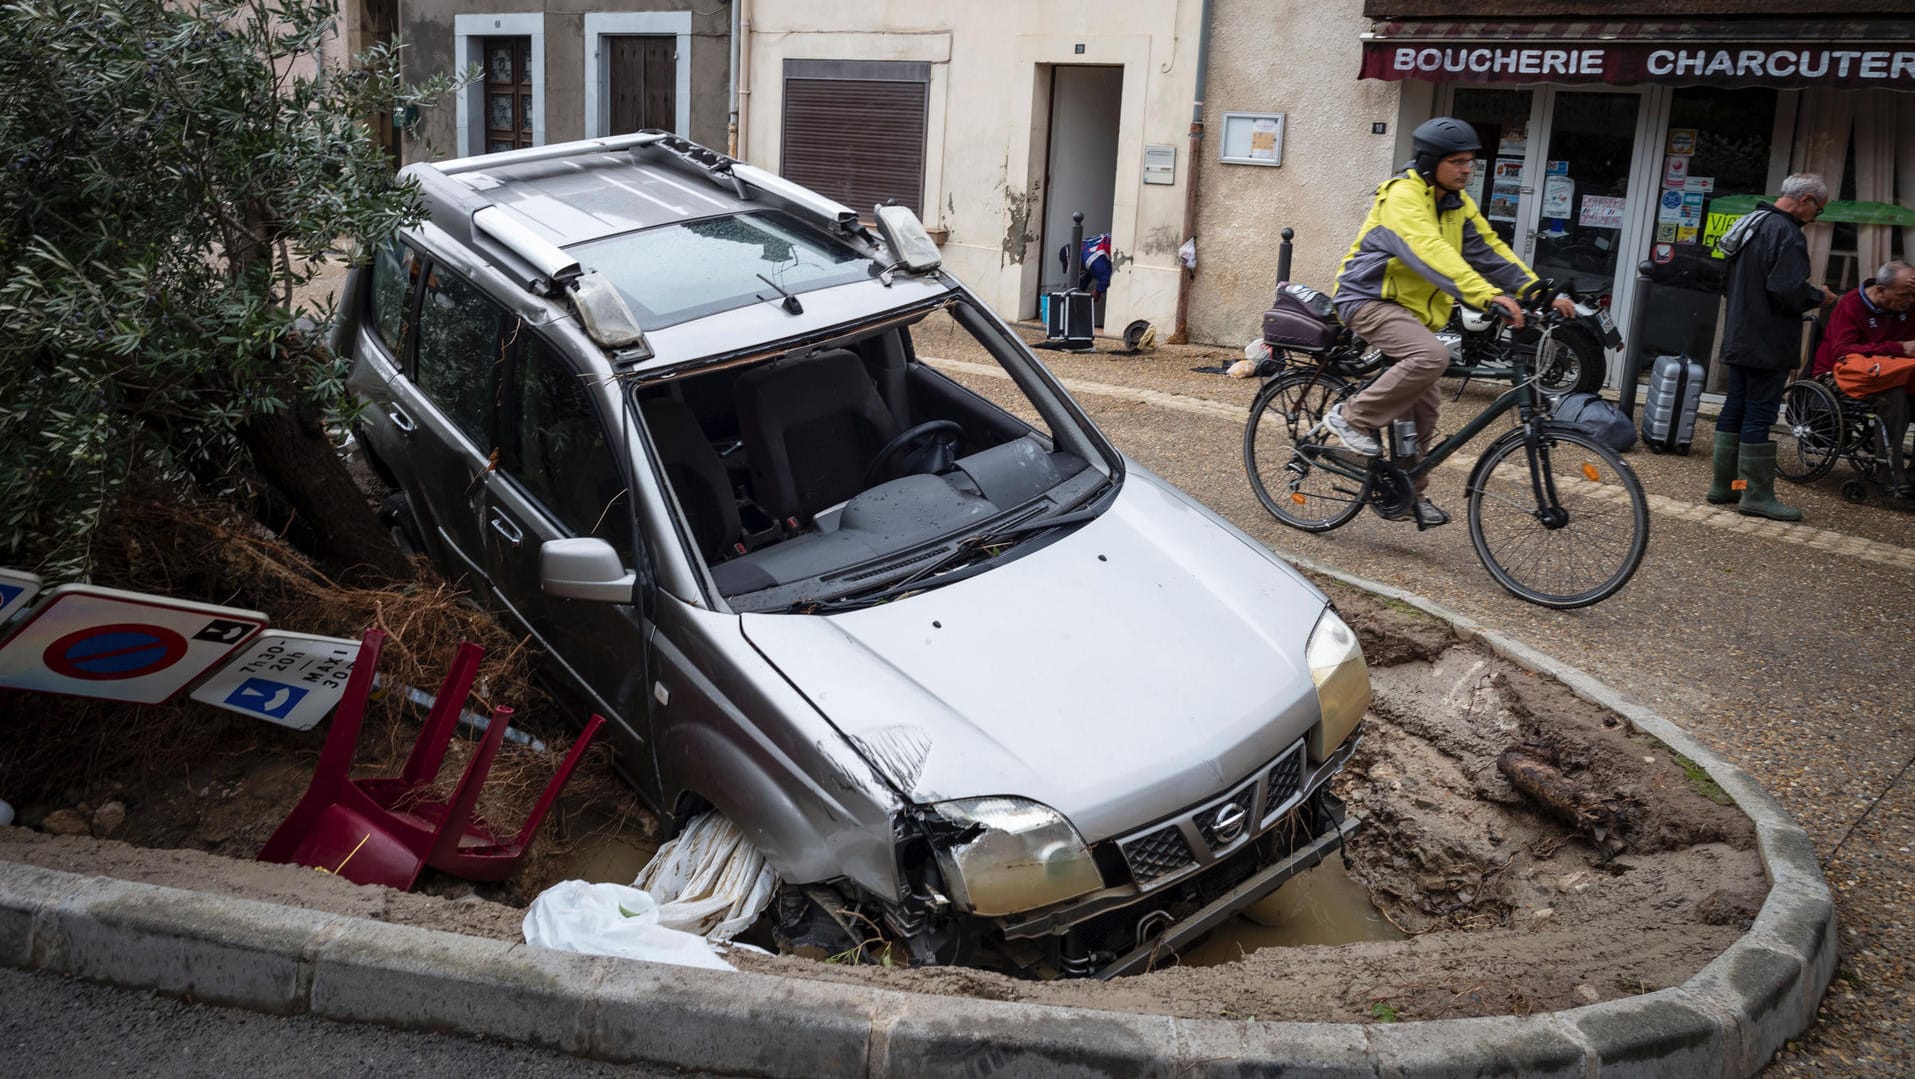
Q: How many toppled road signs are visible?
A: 3